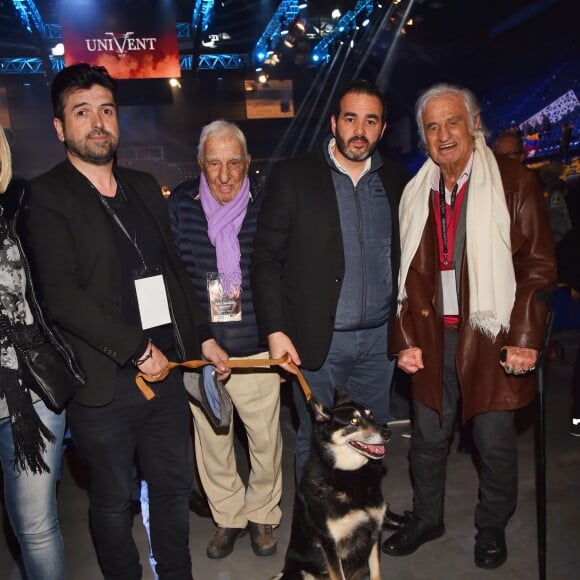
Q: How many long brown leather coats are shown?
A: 1